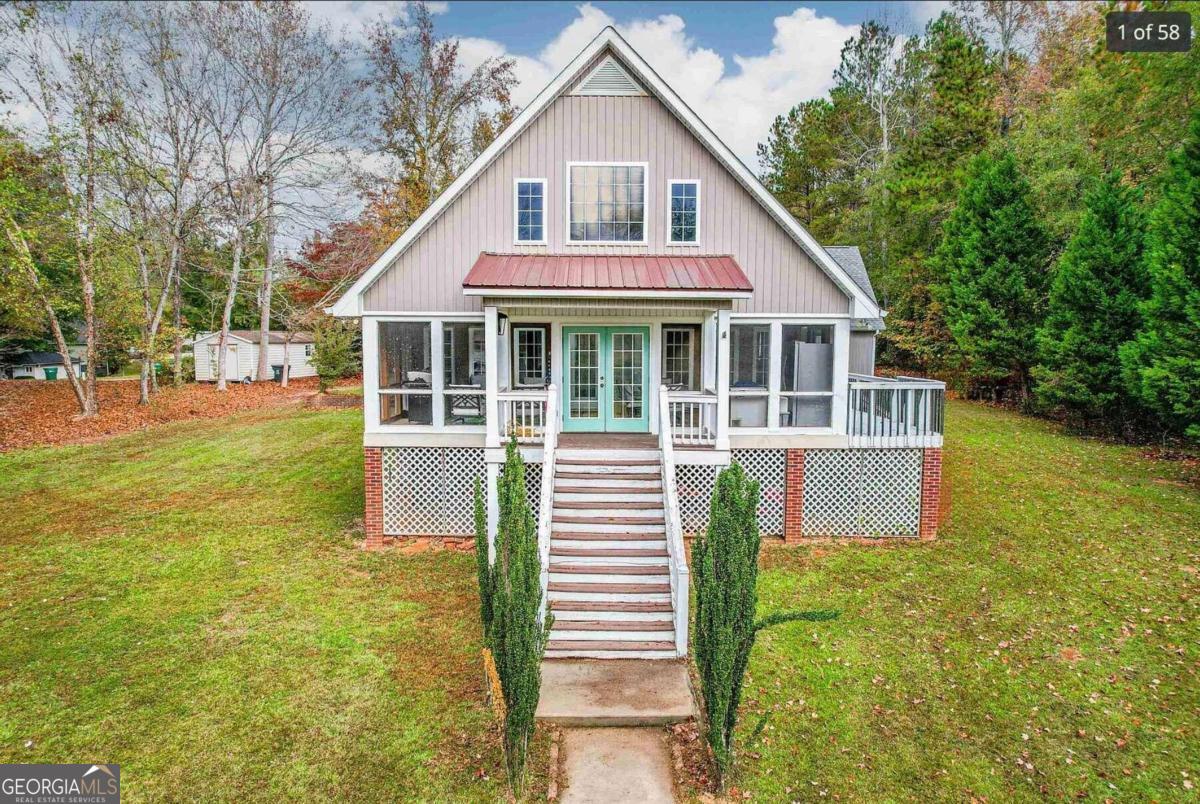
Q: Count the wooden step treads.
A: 12